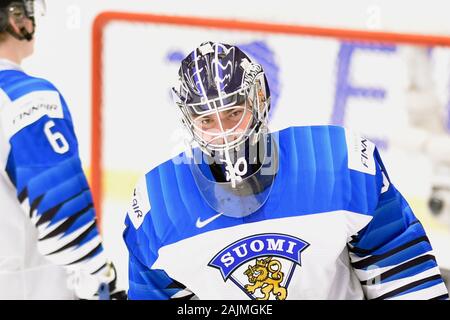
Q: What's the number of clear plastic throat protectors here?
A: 1